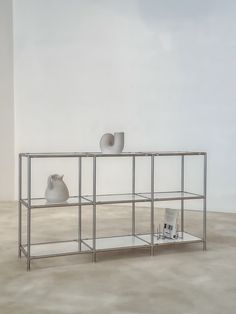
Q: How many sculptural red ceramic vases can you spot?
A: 0